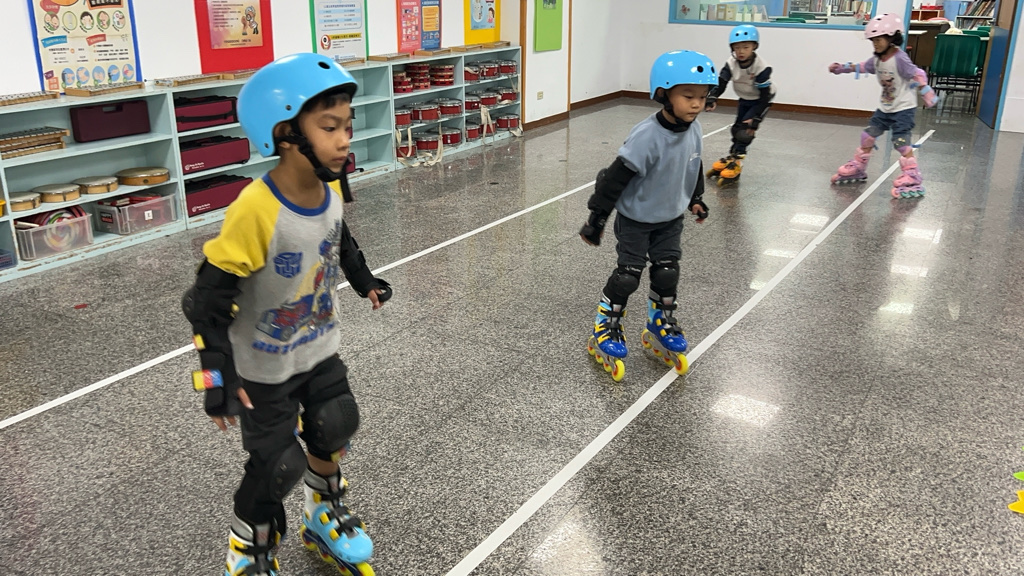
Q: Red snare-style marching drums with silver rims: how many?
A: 15